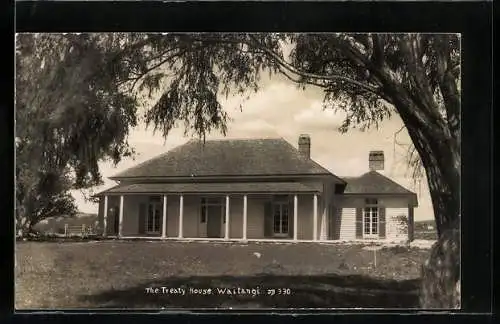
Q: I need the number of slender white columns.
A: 8